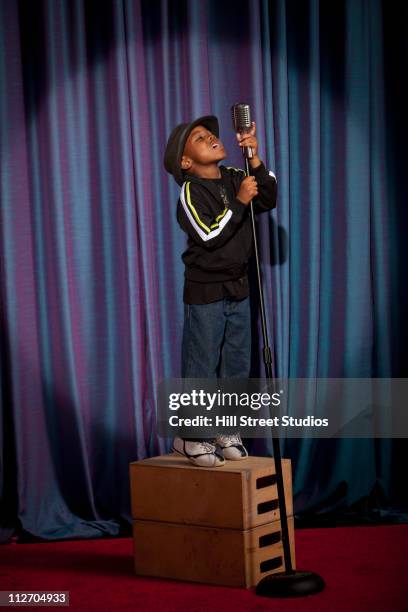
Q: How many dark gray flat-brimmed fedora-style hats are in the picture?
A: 1